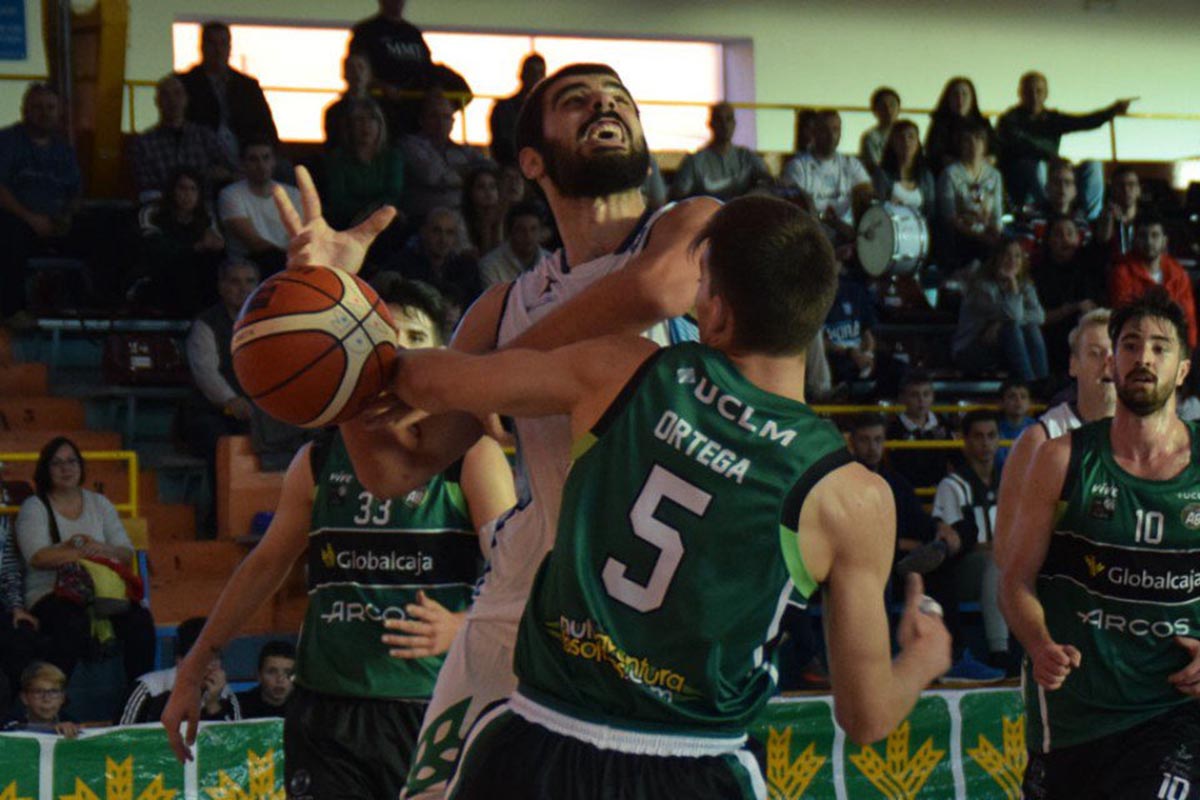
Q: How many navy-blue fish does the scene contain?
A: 0